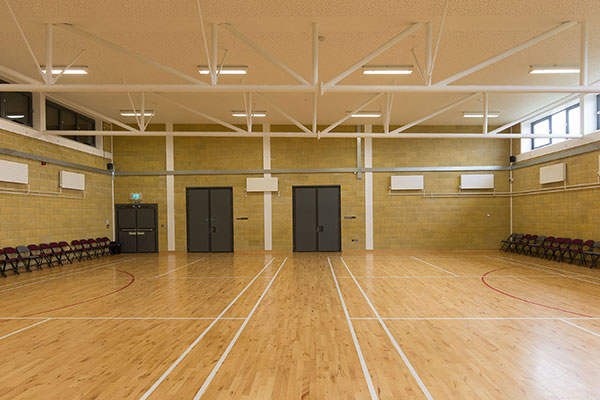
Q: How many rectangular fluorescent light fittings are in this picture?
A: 8